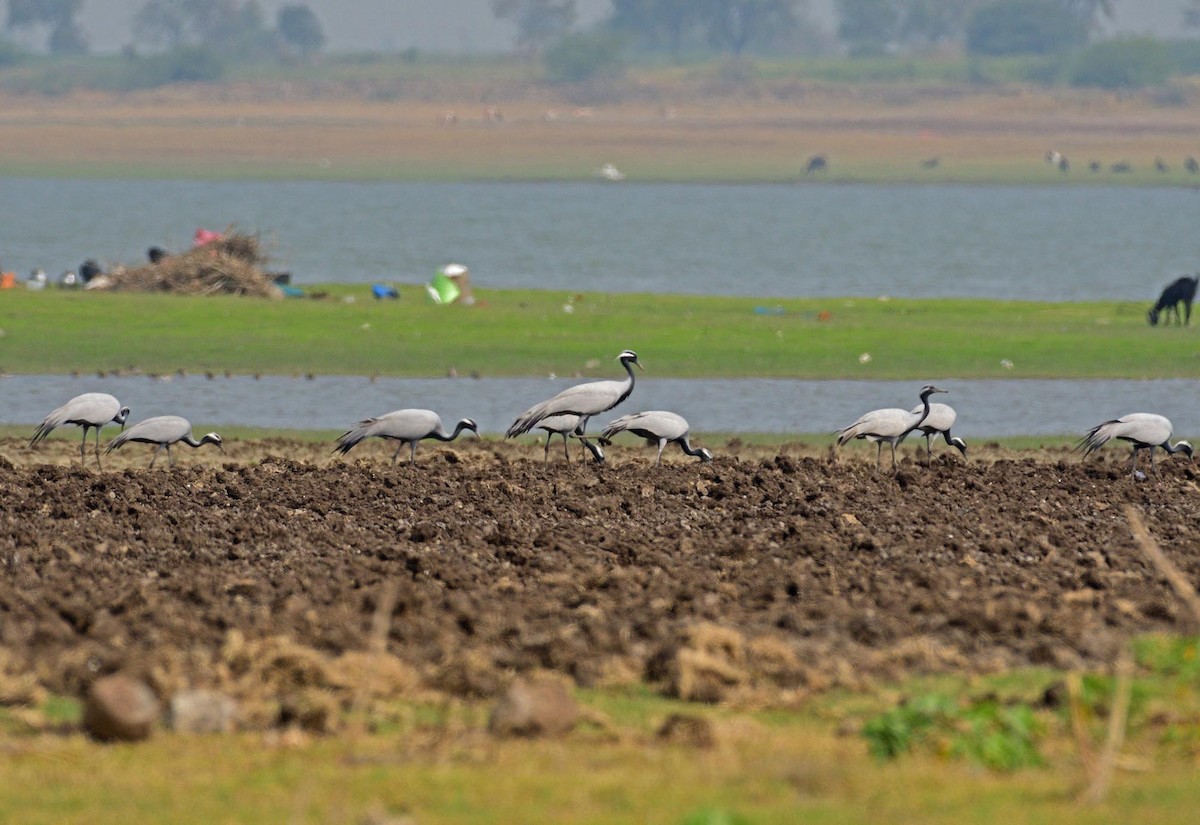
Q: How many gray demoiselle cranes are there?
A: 9